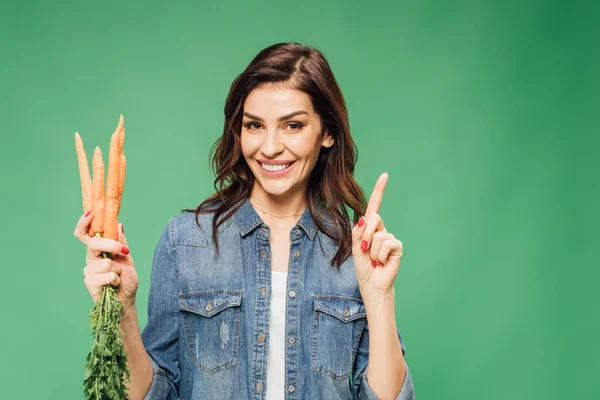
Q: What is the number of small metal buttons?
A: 7